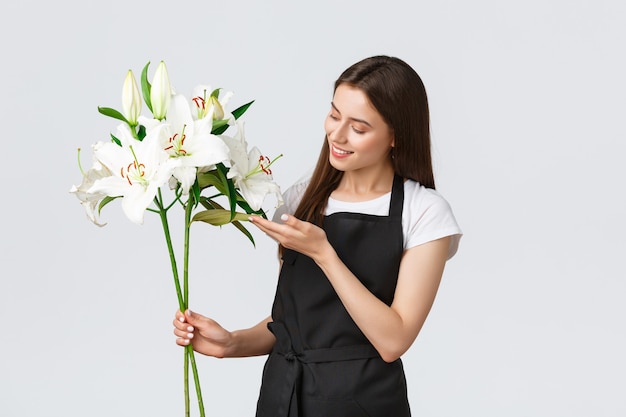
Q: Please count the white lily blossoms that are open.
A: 5